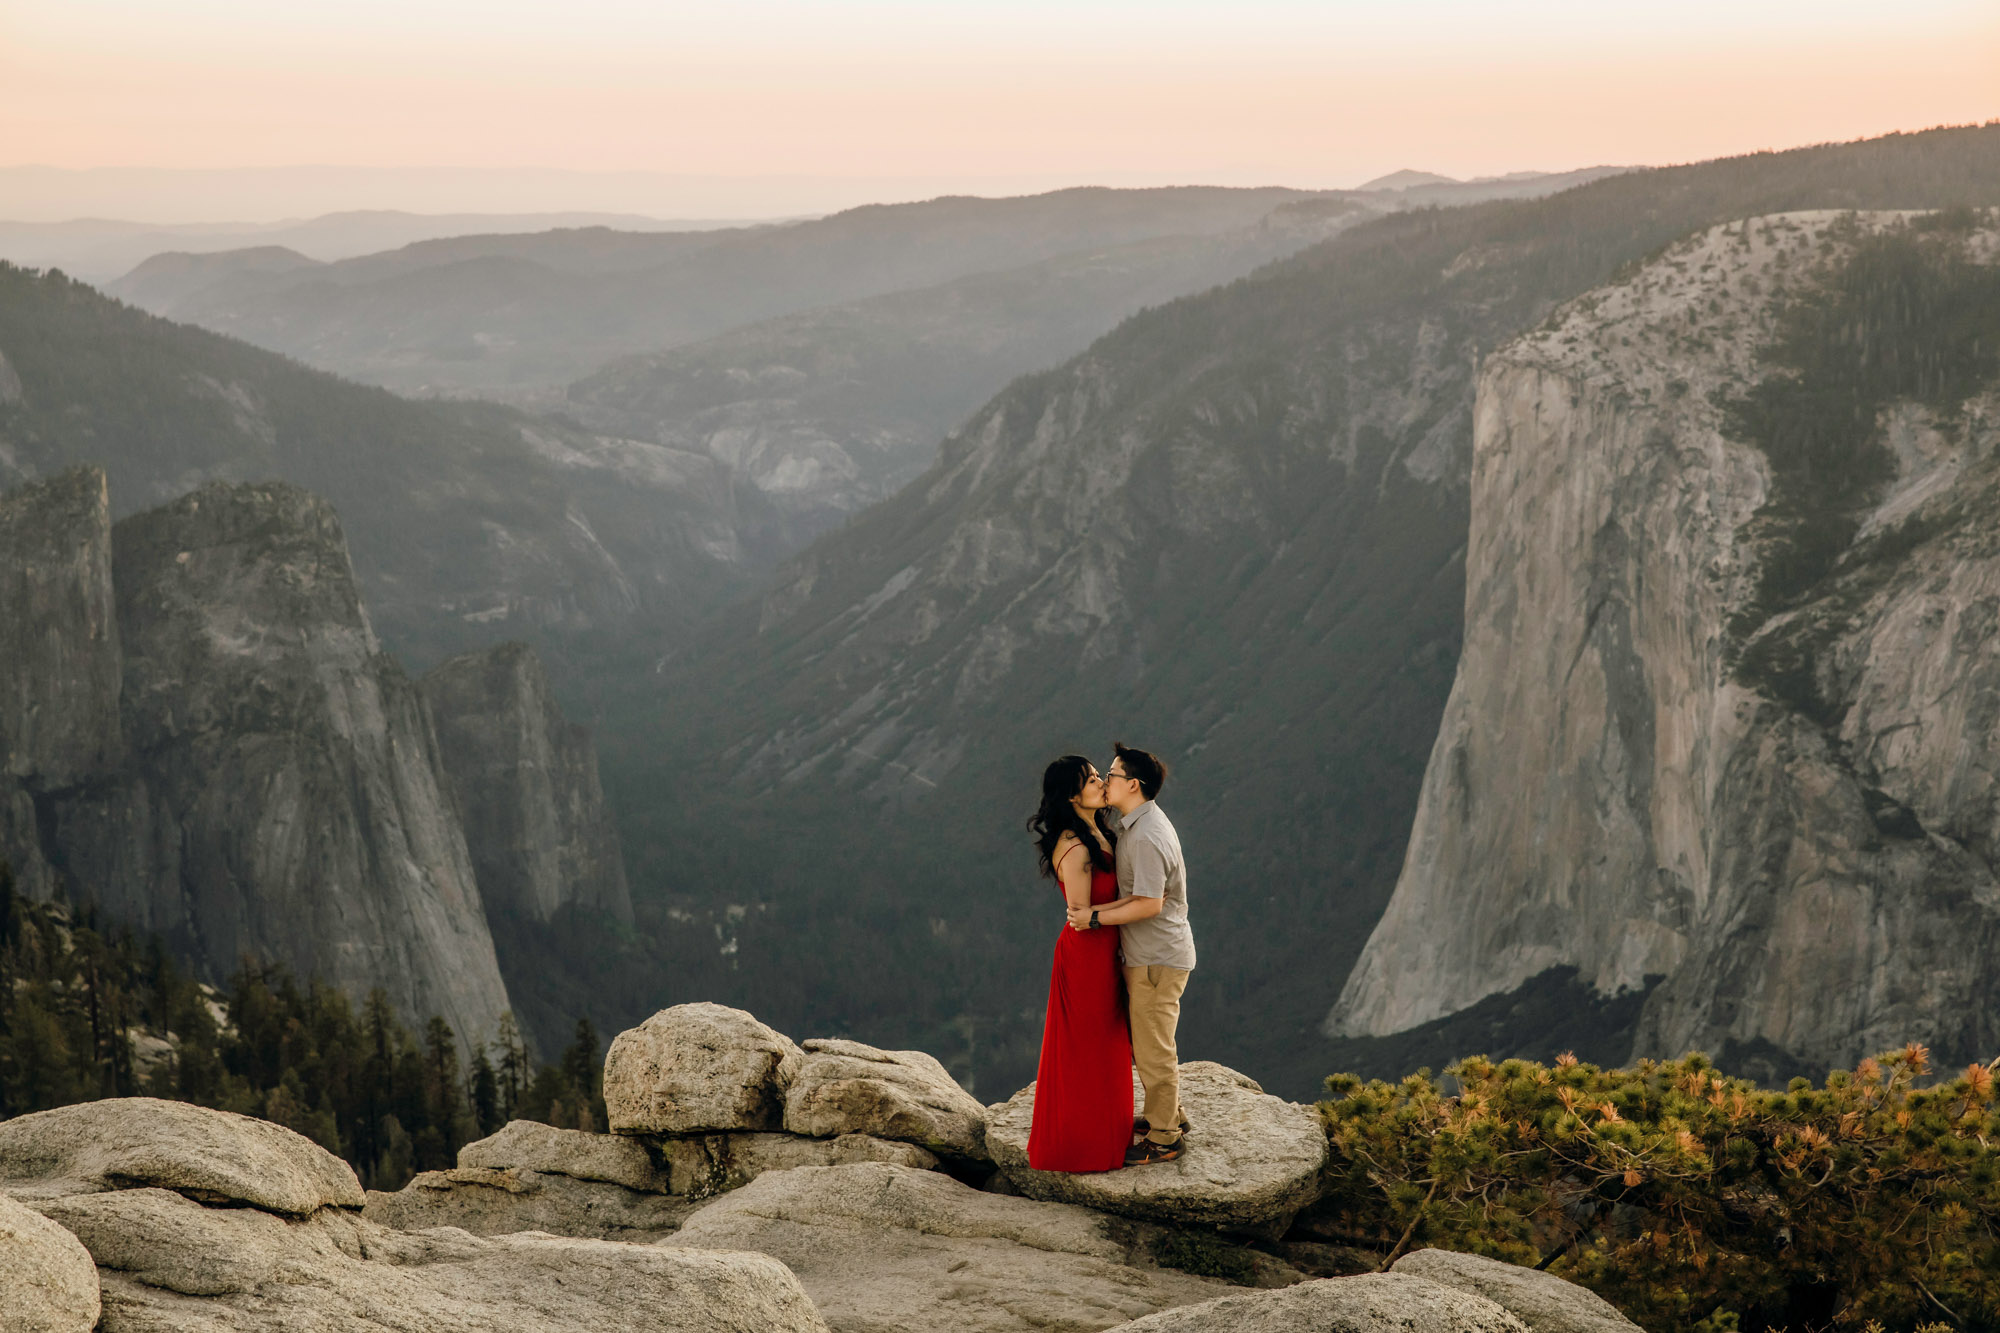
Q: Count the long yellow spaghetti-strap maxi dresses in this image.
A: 0